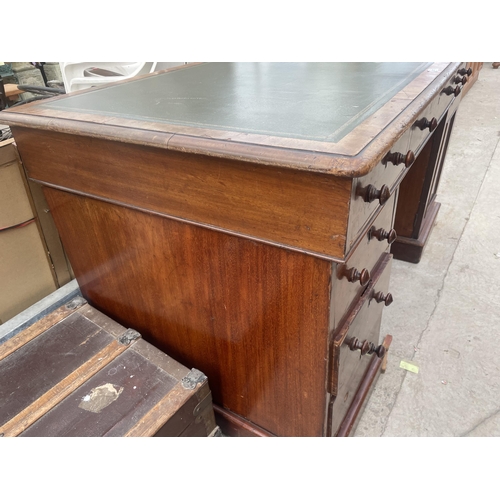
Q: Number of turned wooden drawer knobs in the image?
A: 11